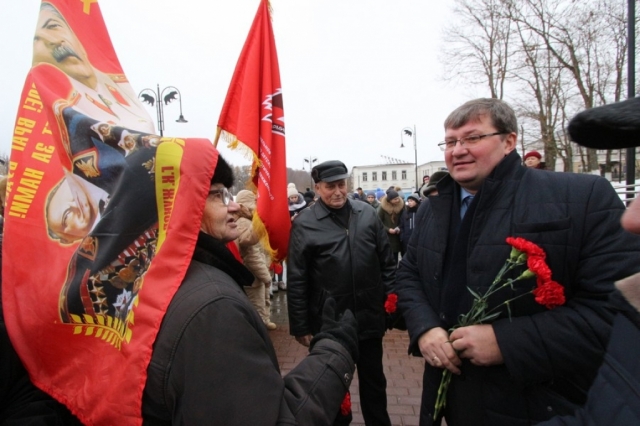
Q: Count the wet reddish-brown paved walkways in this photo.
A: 1